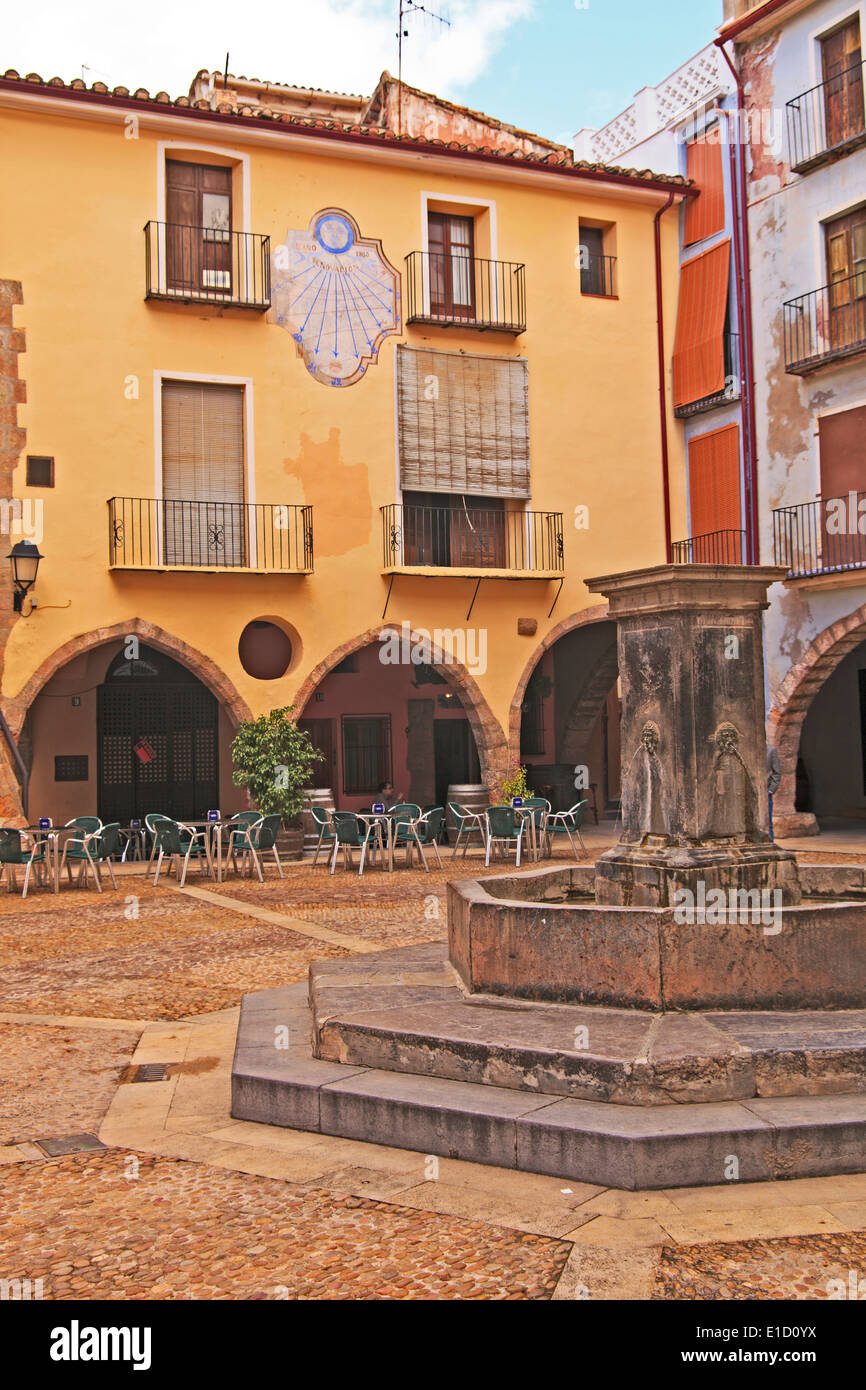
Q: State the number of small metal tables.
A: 5